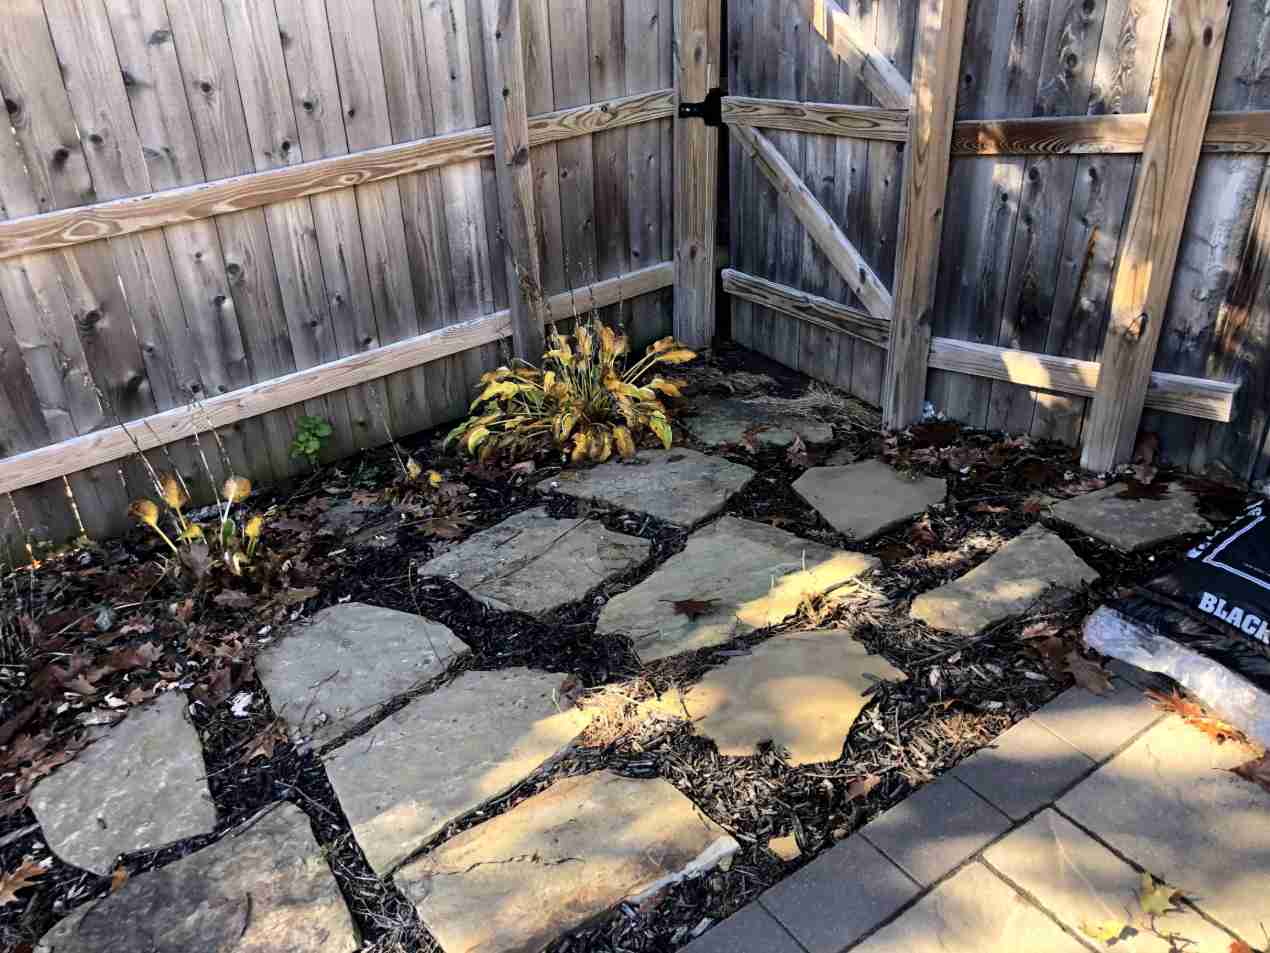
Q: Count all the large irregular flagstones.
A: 13